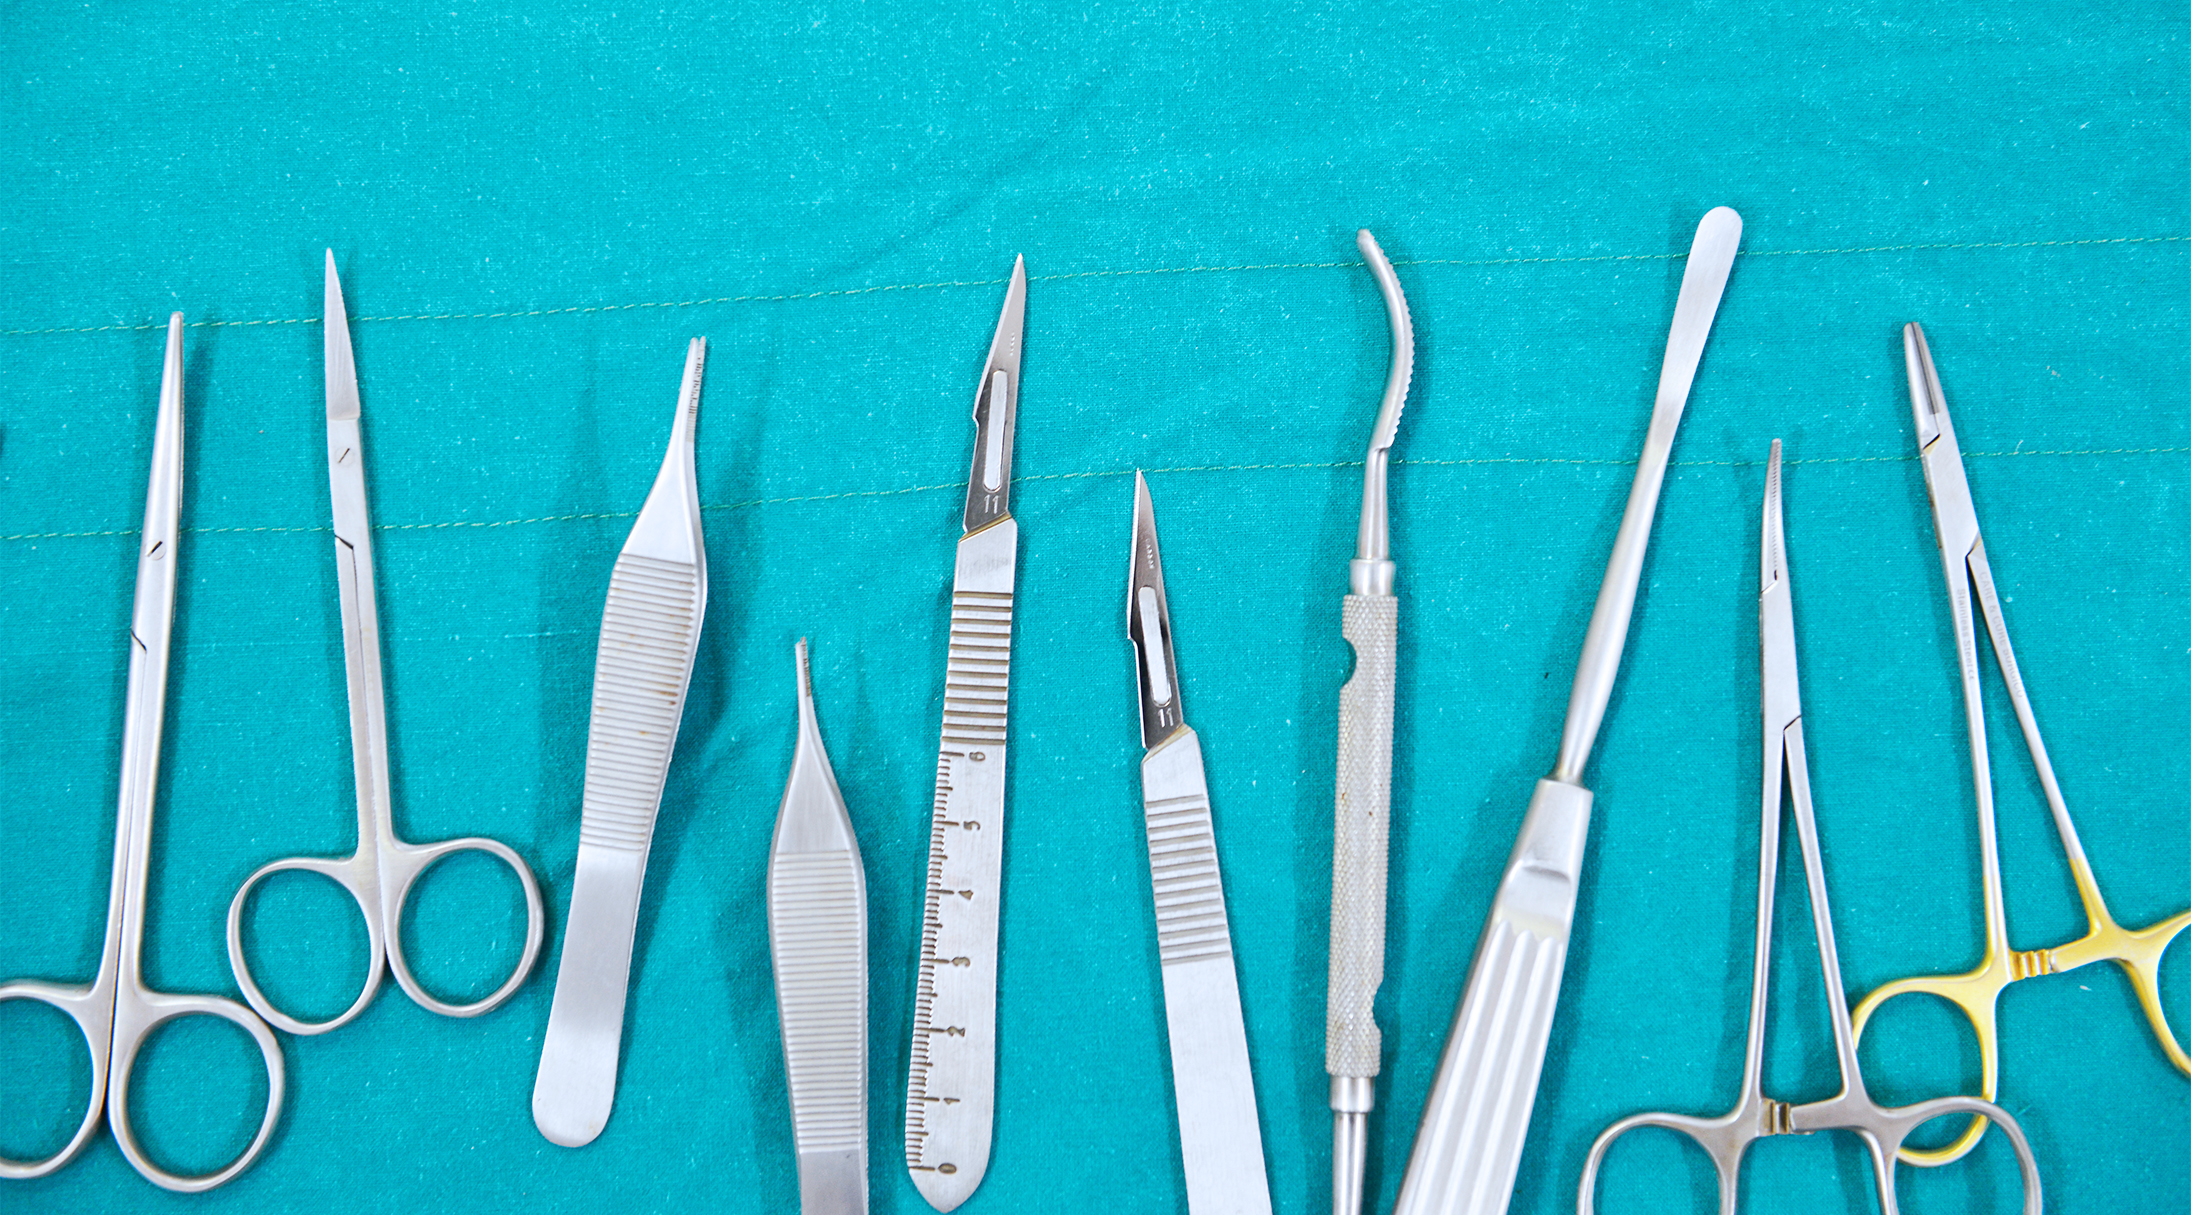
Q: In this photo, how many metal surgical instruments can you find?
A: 10